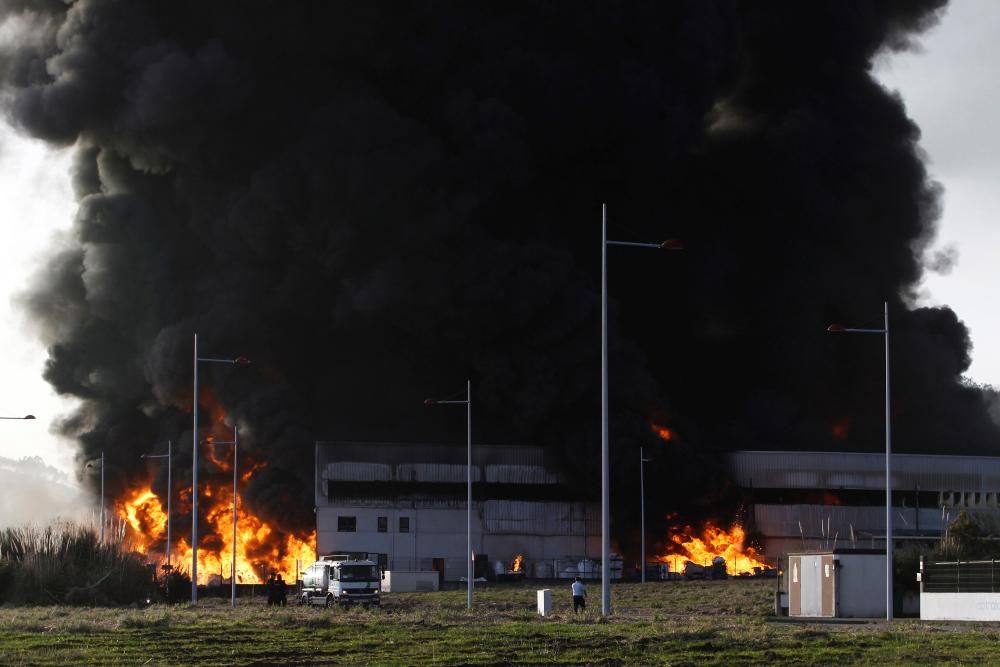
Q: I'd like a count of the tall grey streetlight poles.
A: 8